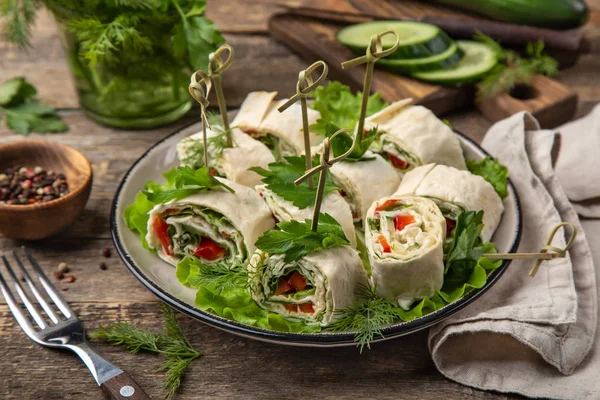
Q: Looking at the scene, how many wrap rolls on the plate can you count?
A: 9